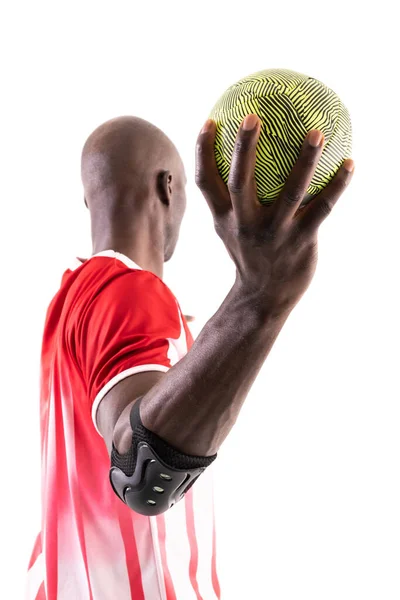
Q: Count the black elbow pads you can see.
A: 1